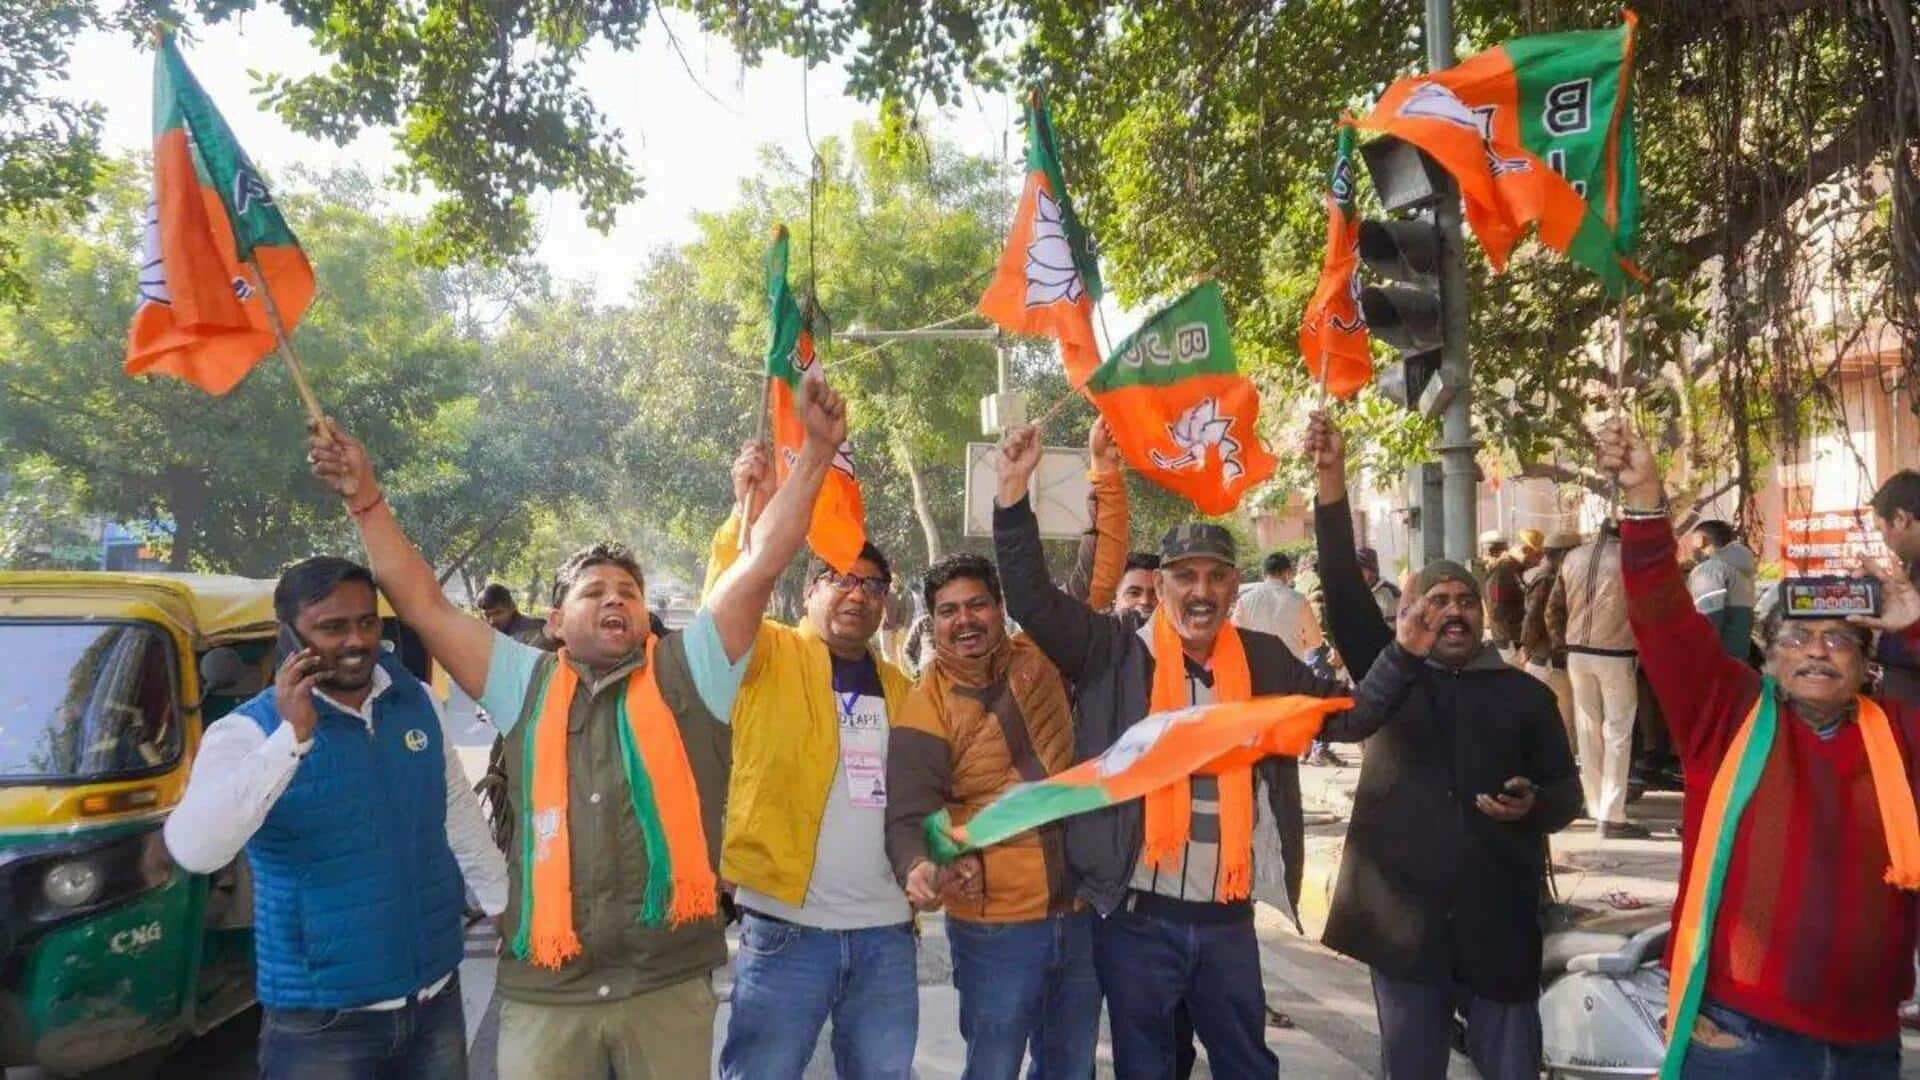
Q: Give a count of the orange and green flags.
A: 7